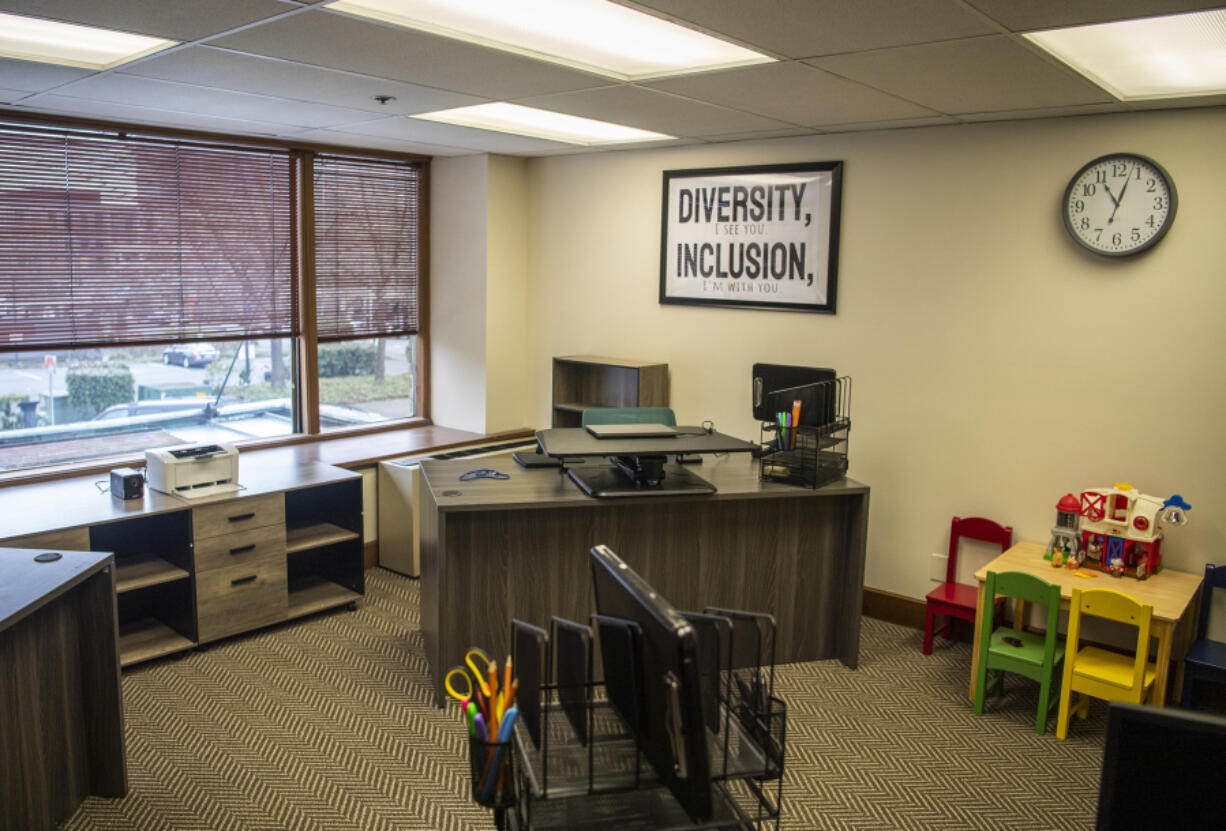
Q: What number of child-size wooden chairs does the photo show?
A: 4